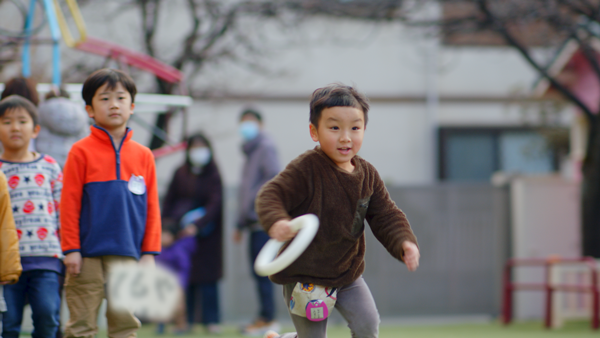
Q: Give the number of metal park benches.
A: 0